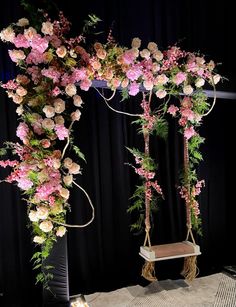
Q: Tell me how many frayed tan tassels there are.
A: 2